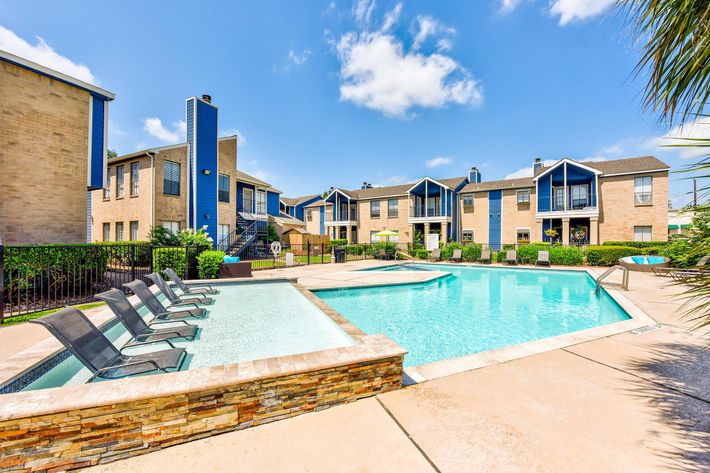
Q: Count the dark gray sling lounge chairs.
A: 5